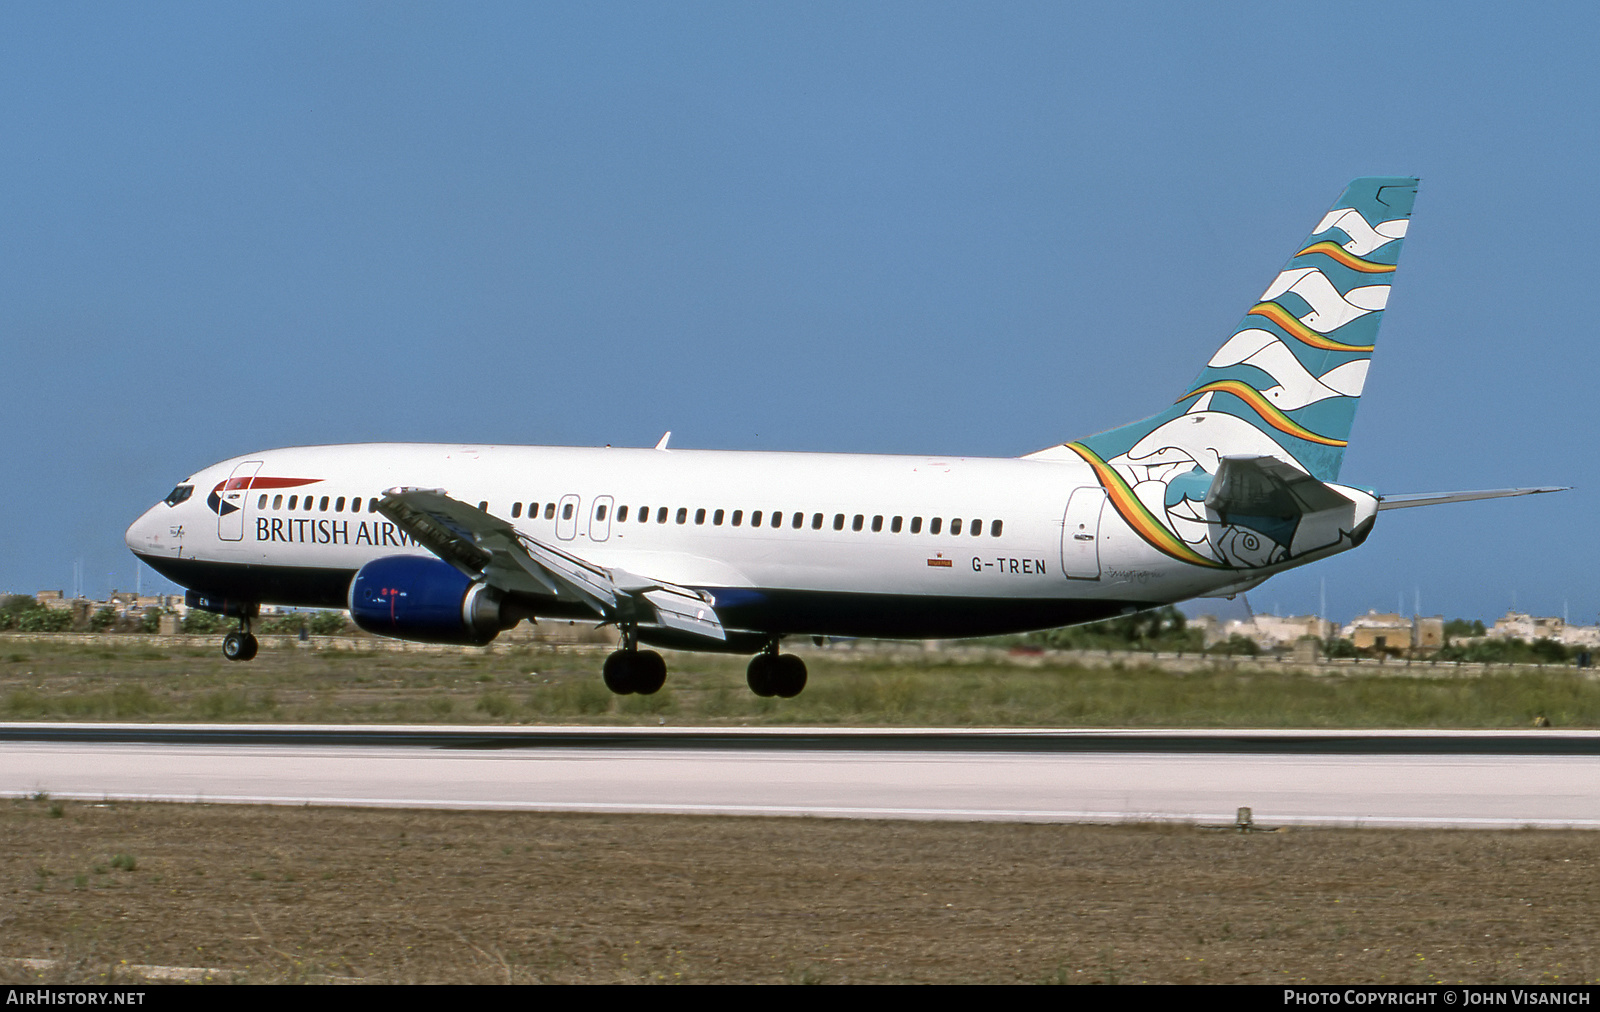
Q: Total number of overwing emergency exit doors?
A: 2